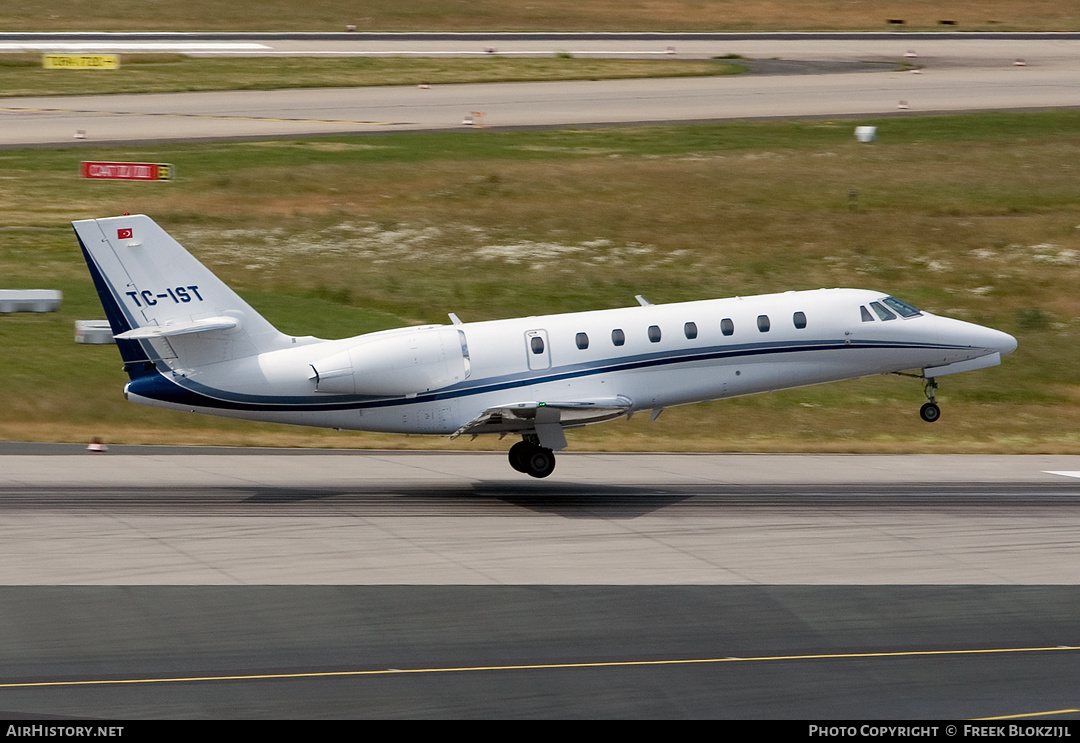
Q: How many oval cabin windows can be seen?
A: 8